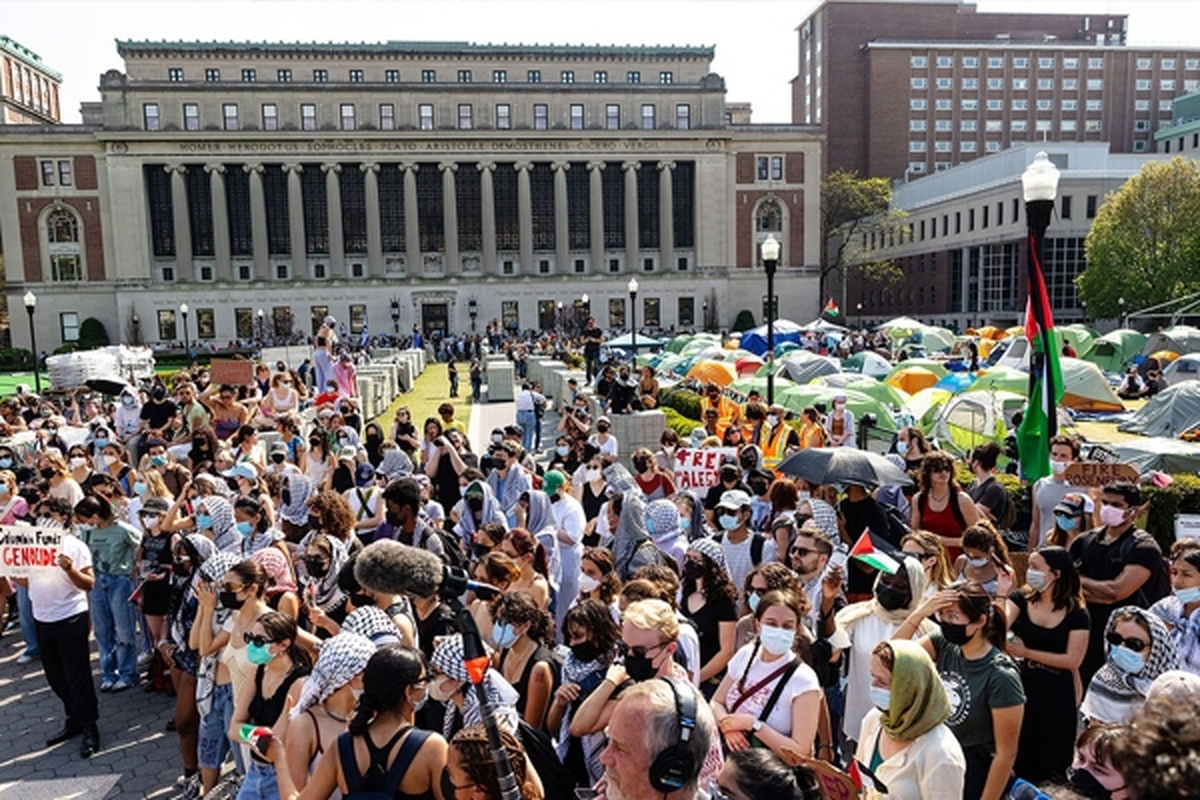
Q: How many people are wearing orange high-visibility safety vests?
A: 4